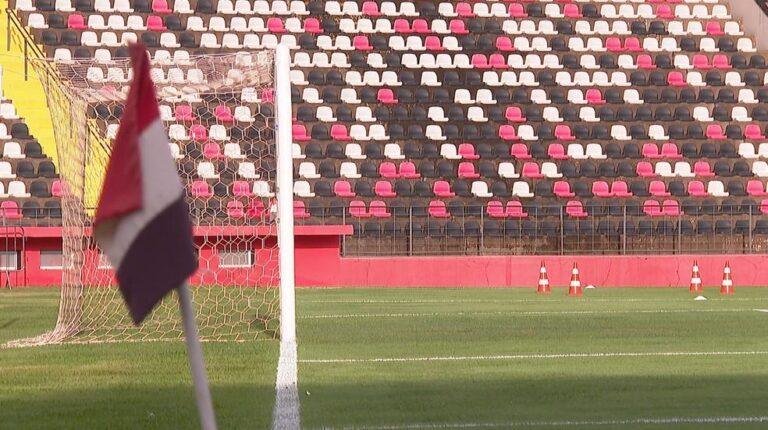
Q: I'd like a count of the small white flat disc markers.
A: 2